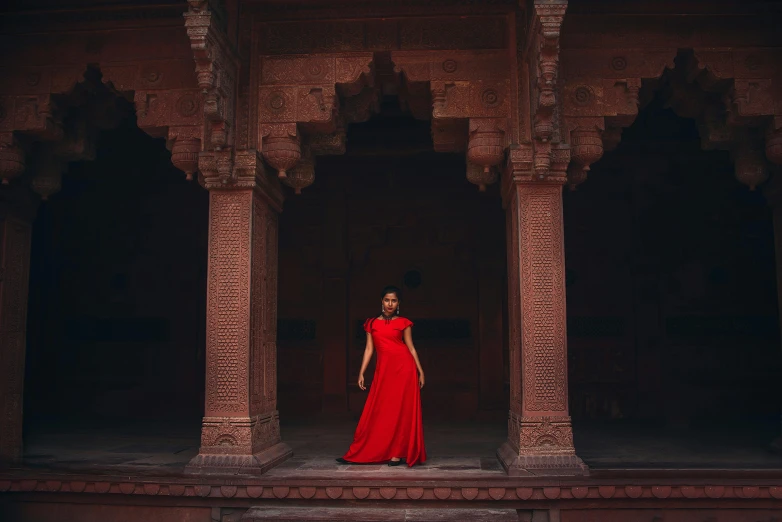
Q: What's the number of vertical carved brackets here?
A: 2